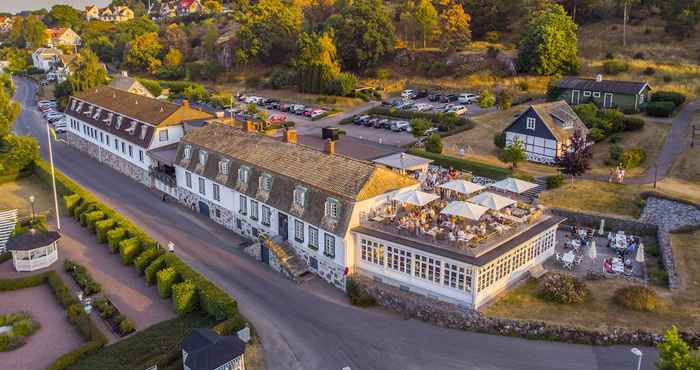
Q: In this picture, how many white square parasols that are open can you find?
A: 5